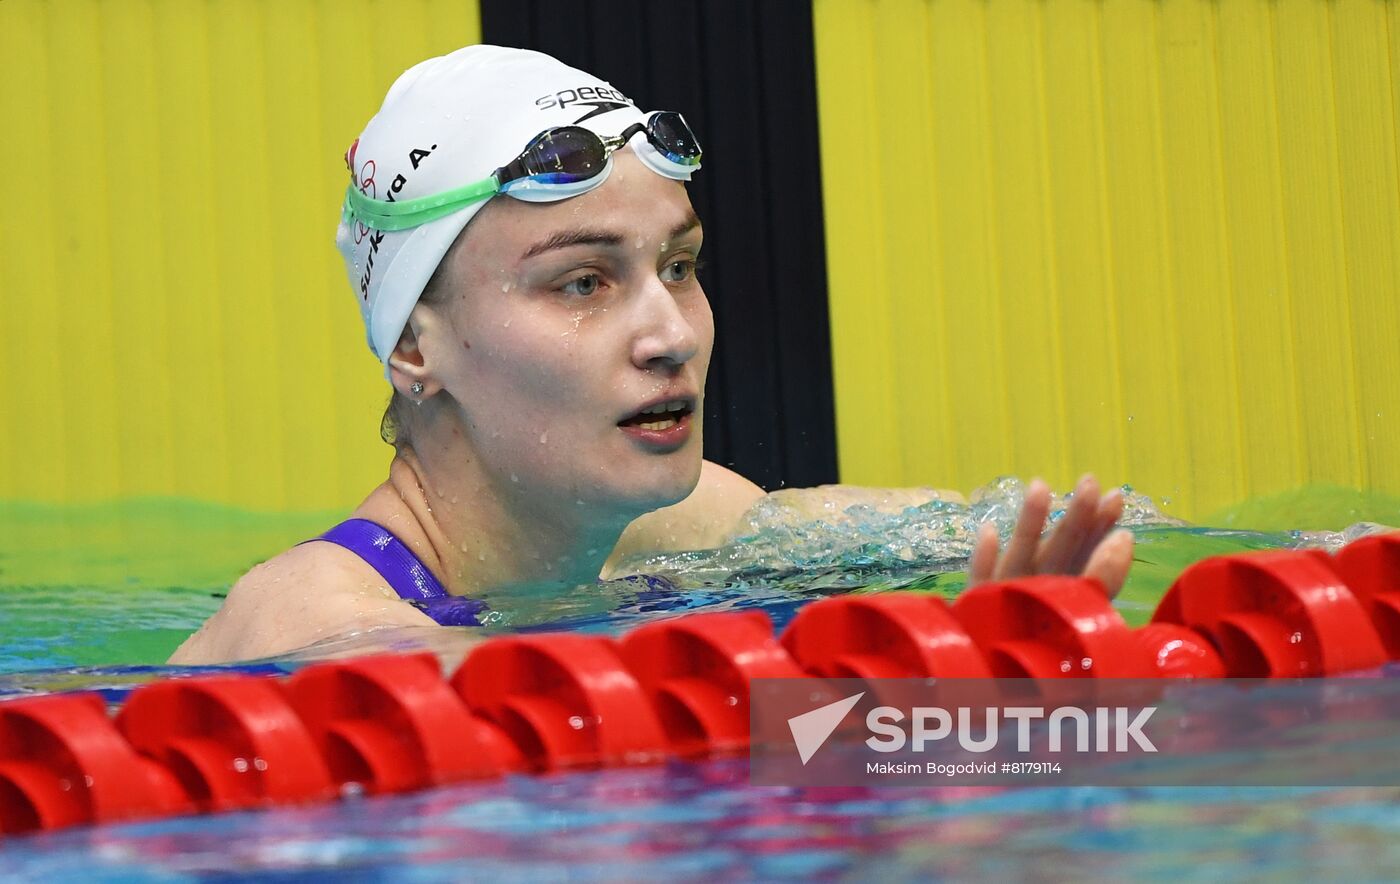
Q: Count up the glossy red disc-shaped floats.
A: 9